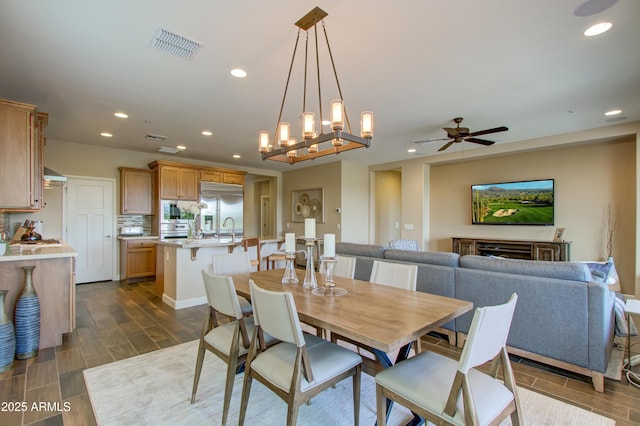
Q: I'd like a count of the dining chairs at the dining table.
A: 6